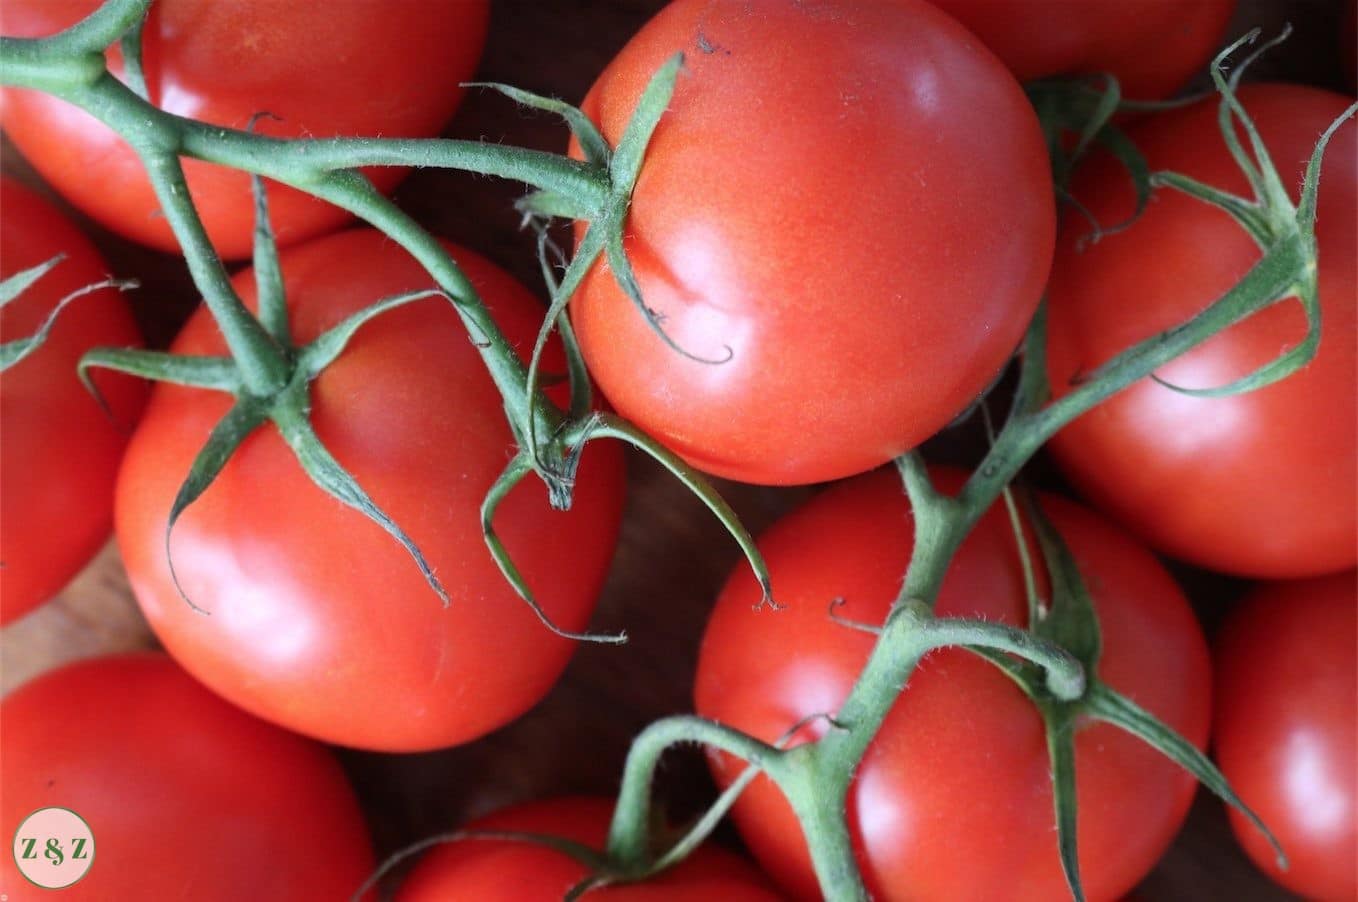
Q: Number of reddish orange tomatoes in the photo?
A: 10